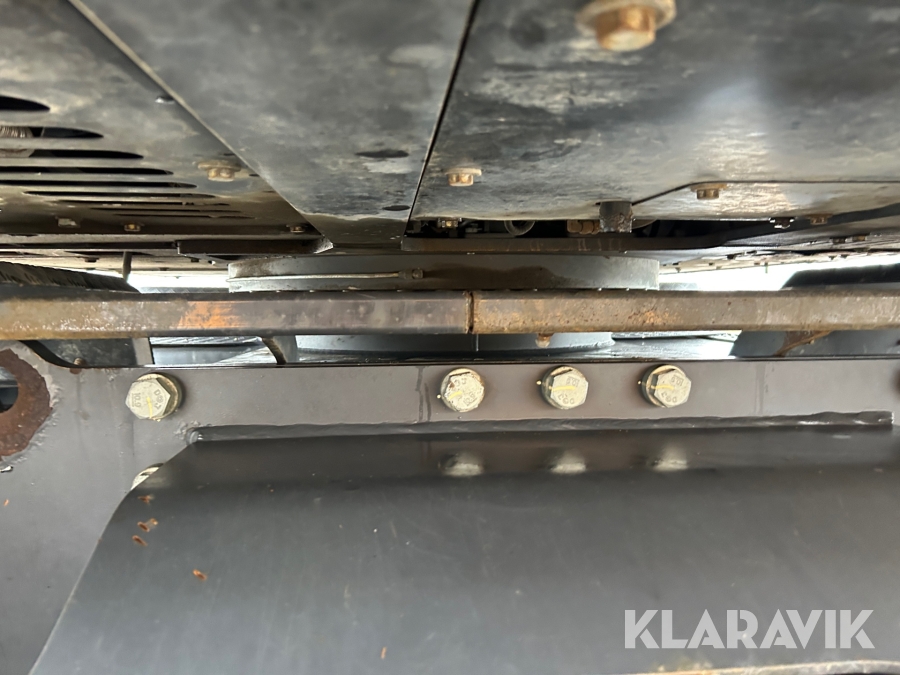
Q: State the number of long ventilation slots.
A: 9